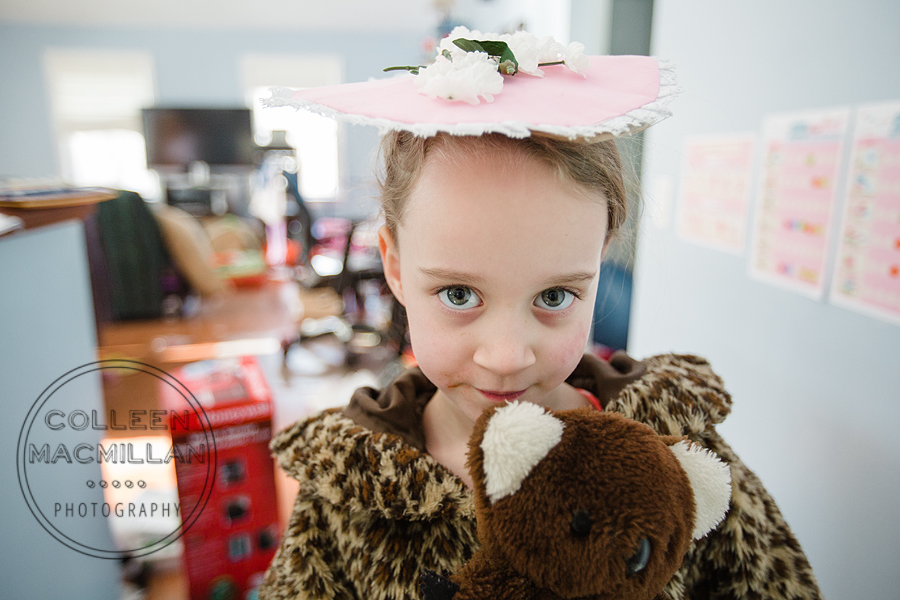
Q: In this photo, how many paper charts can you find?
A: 3